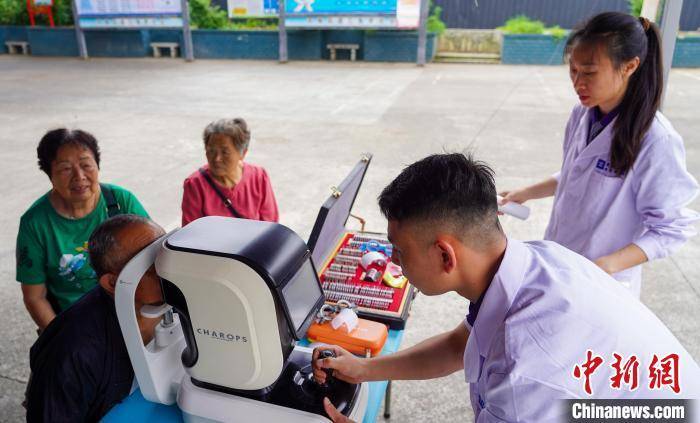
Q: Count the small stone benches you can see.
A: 3